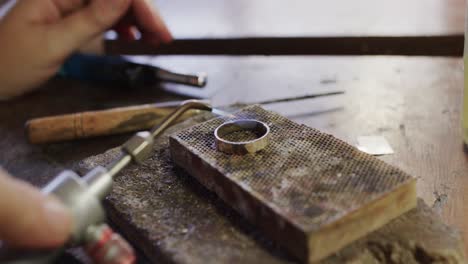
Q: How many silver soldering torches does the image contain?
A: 1